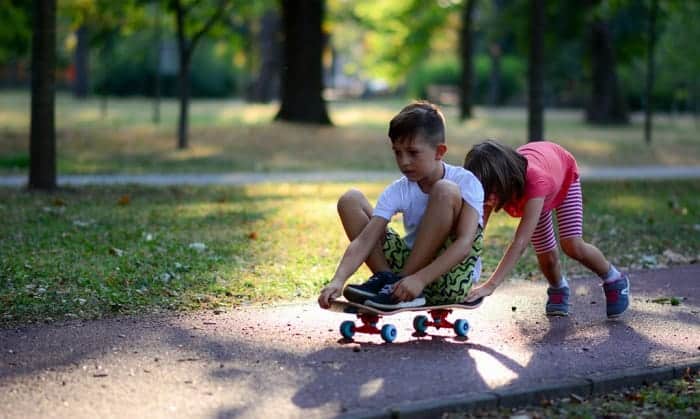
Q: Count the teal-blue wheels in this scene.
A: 4